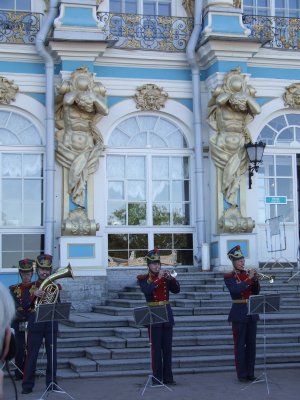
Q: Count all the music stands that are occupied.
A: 3